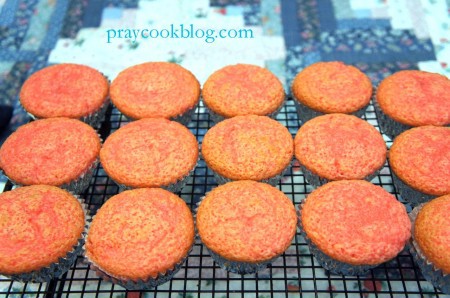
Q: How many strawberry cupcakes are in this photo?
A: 15